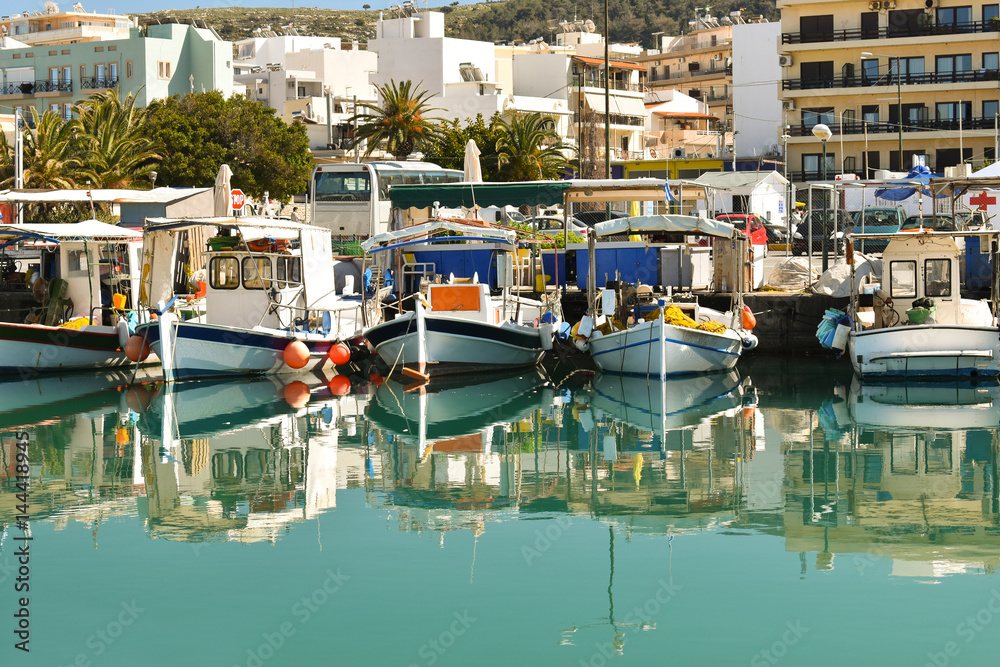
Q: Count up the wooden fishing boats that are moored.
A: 5